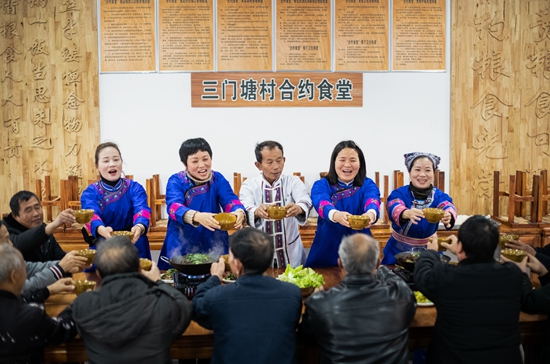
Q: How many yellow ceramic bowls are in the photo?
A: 13